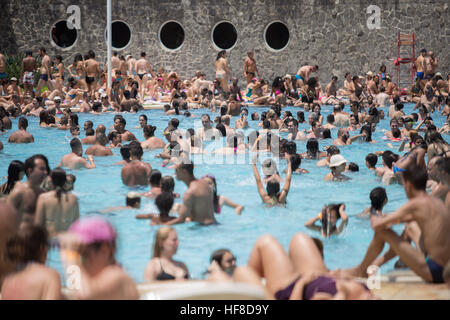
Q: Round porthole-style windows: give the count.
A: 5